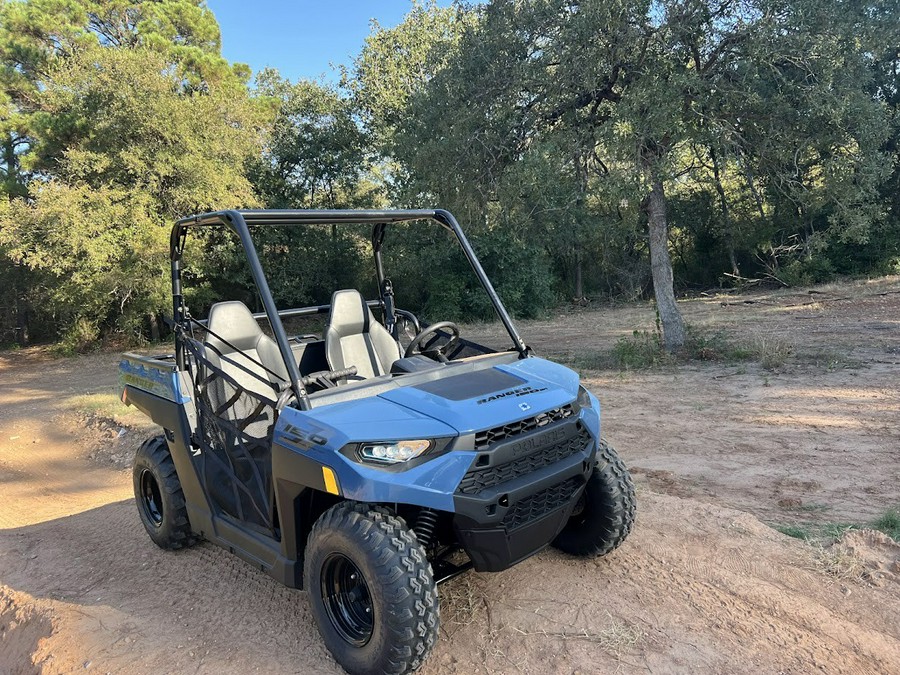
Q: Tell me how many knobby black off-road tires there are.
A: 3